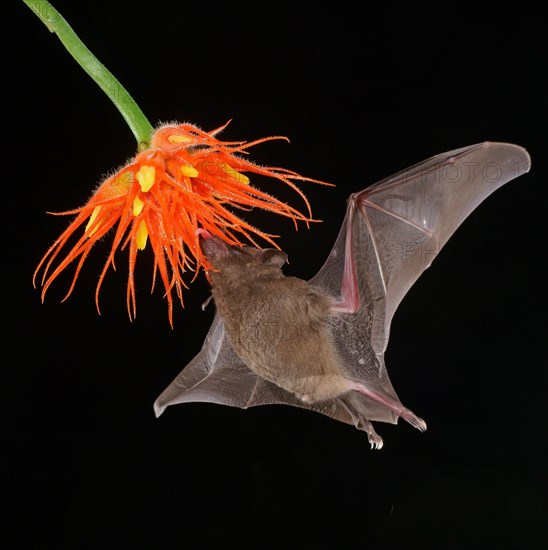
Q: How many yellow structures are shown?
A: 7